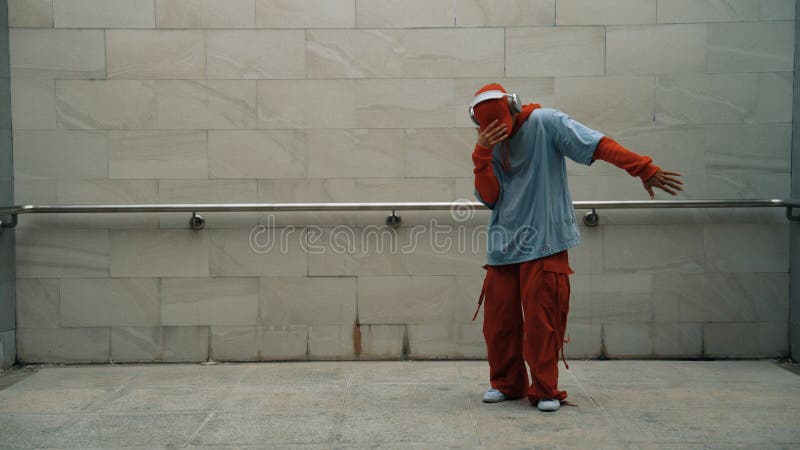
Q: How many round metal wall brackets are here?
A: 3